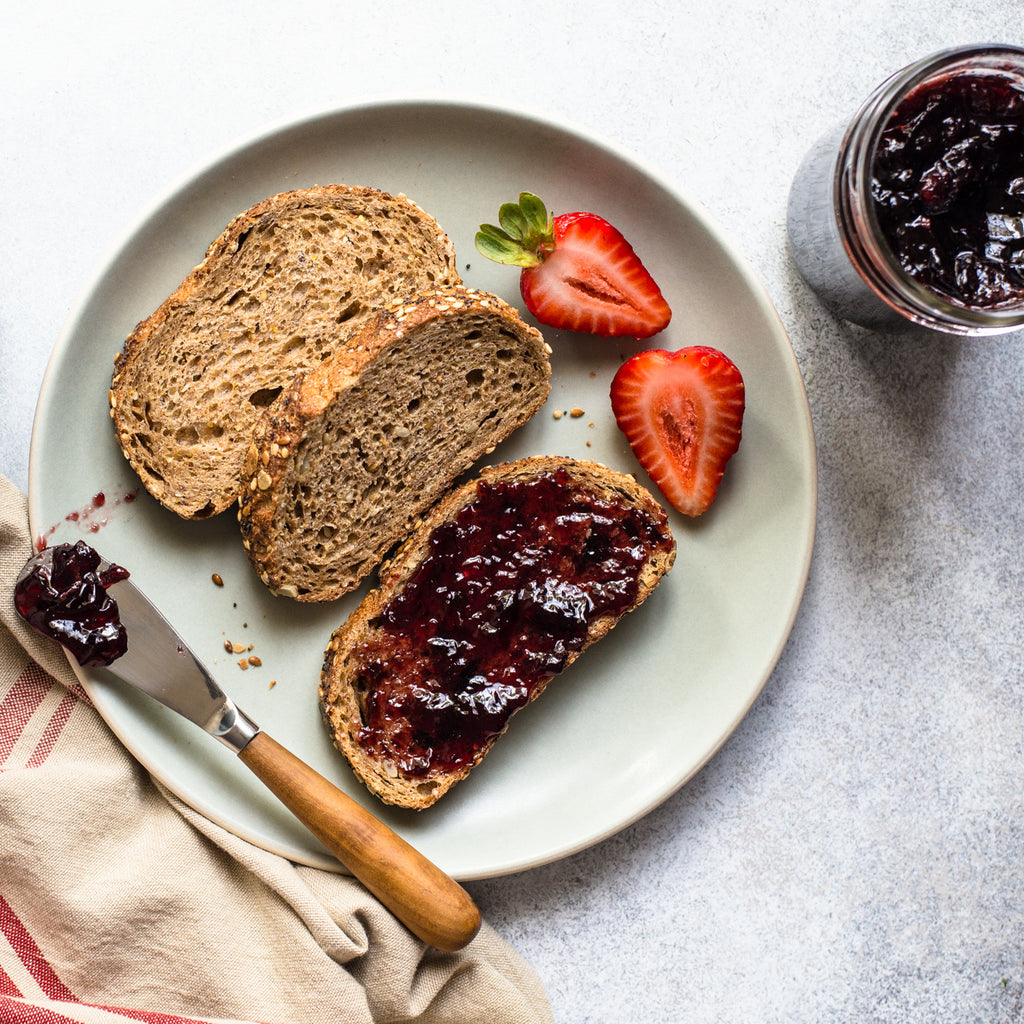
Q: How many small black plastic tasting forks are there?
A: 0